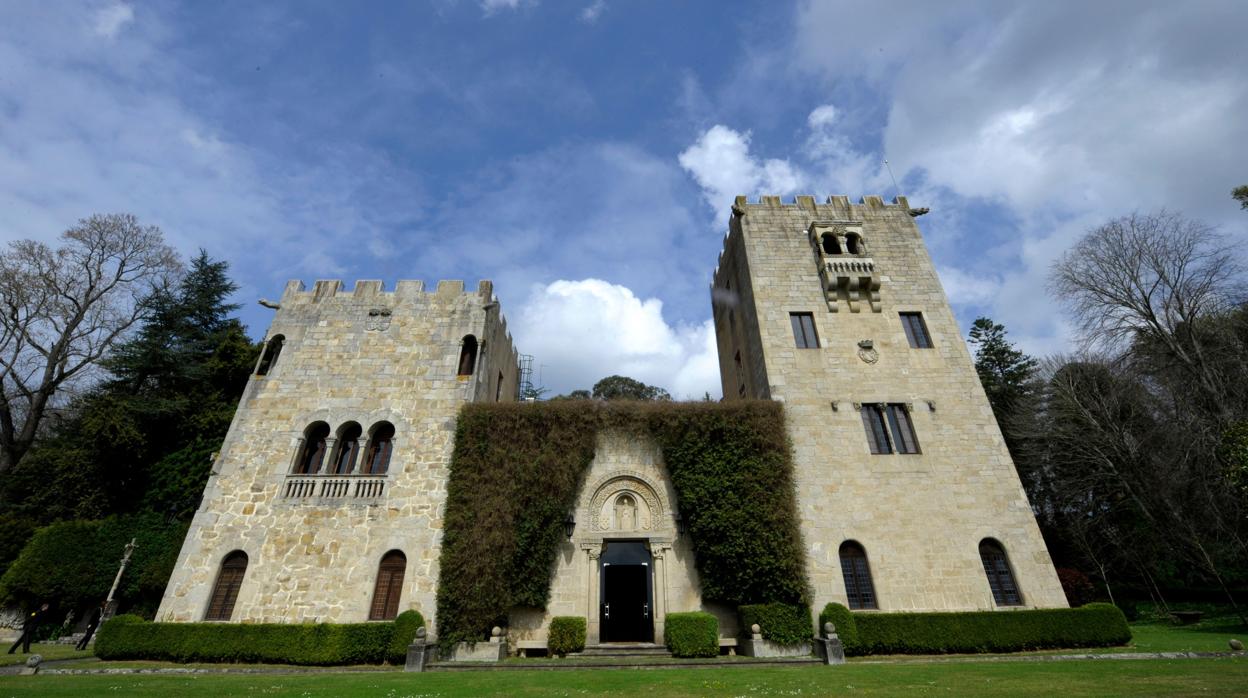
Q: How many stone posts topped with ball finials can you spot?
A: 4